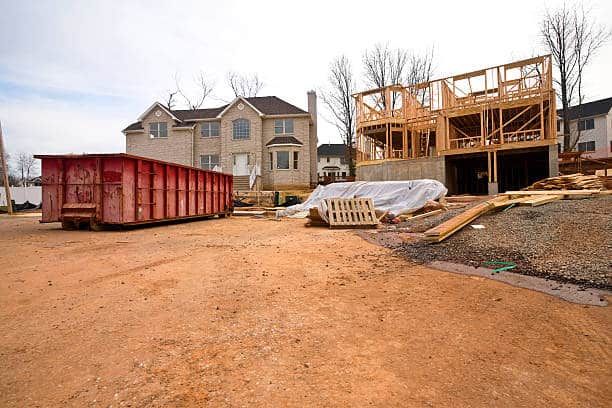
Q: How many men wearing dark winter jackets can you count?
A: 0